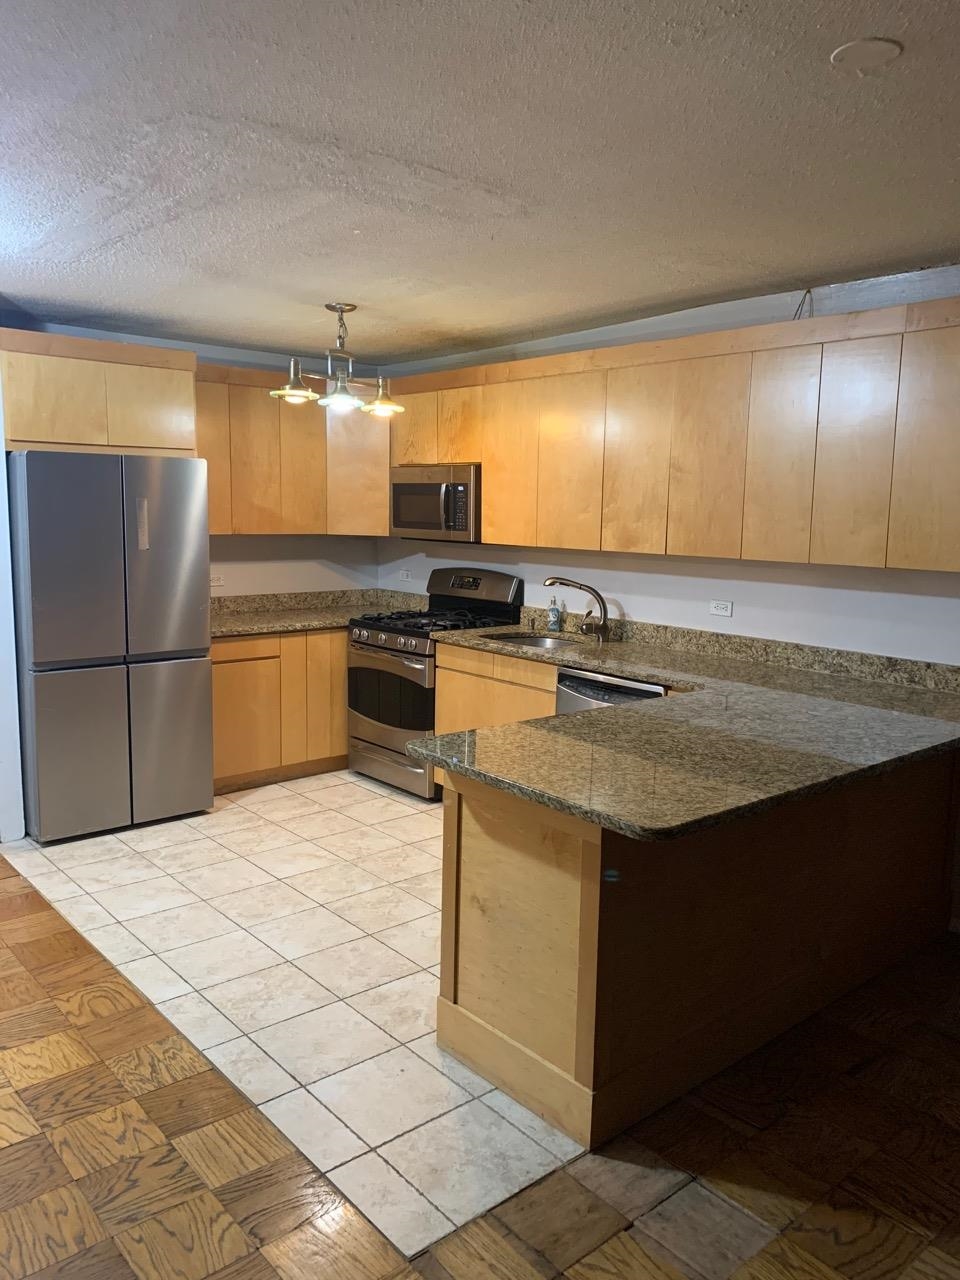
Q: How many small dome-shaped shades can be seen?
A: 3